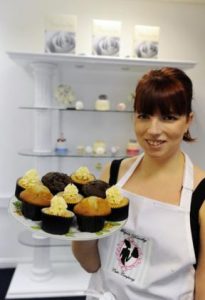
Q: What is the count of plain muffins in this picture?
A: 2